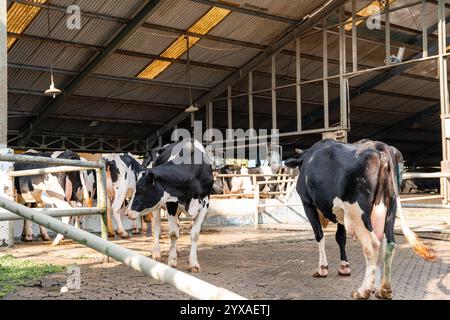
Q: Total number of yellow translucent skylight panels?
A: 3